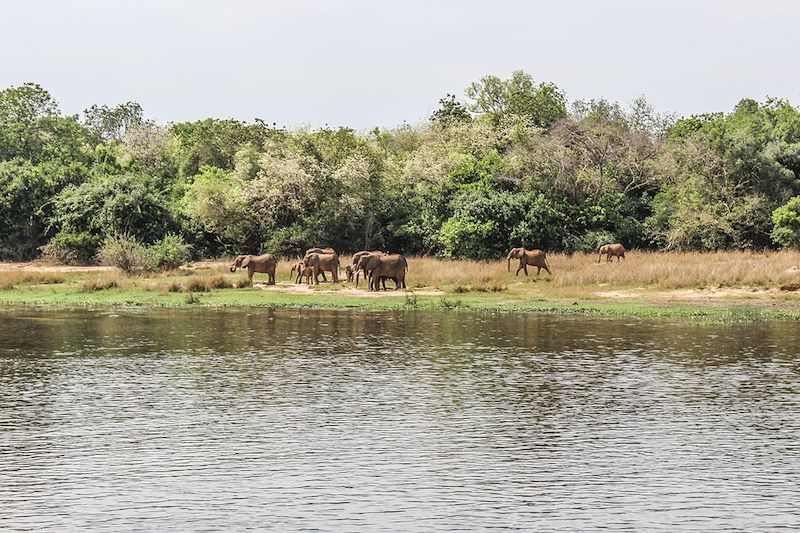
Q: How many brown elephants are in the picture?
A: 9